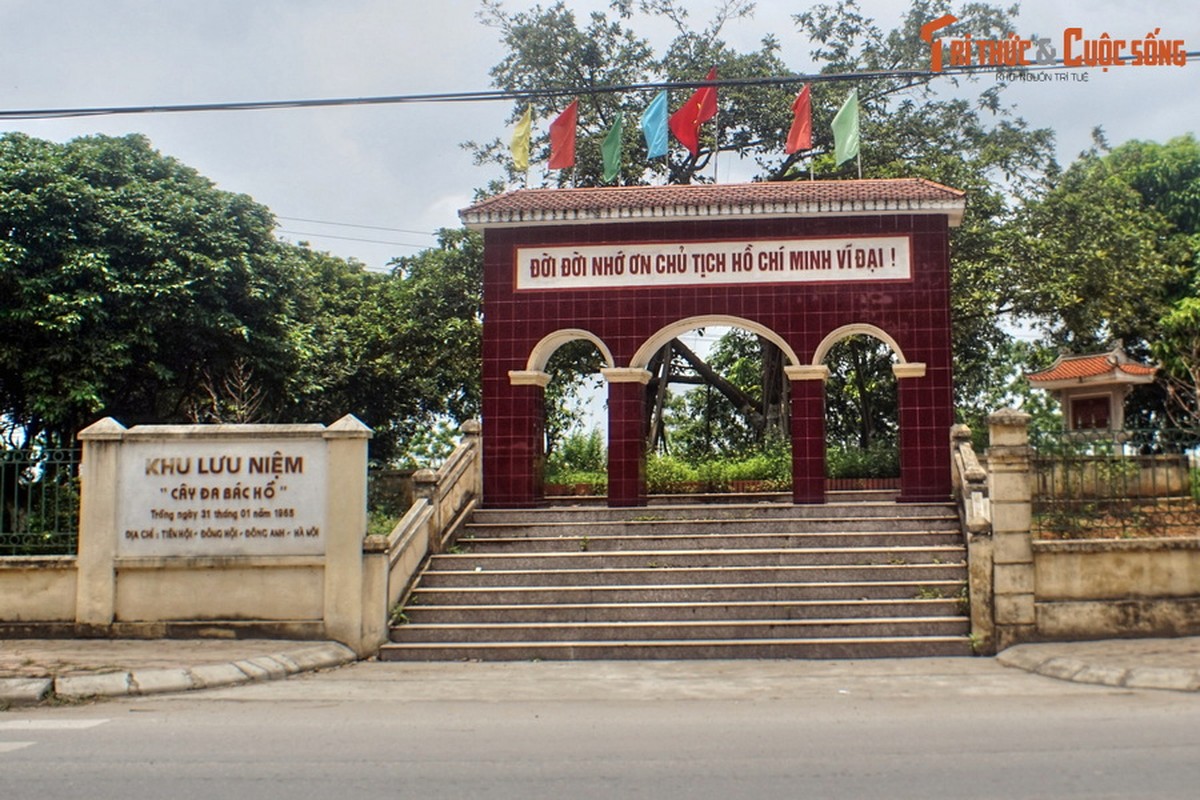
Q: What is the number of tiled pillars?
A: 4